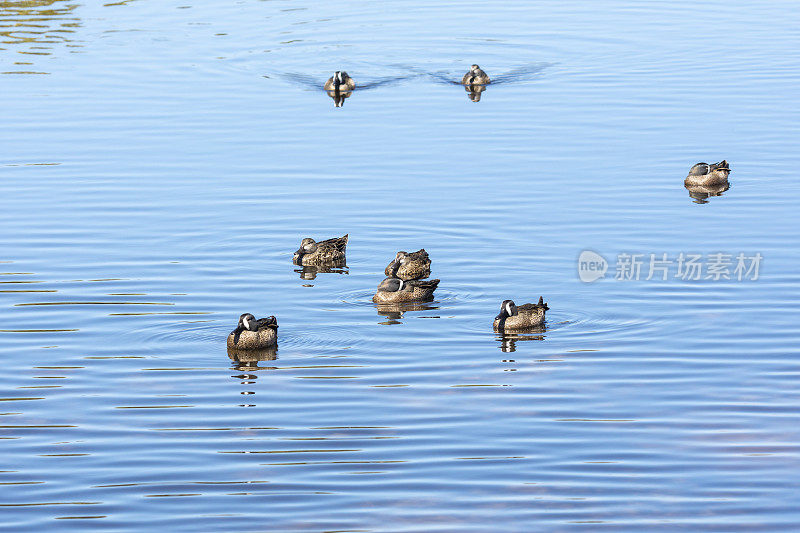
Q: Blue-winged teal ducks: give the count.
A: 8